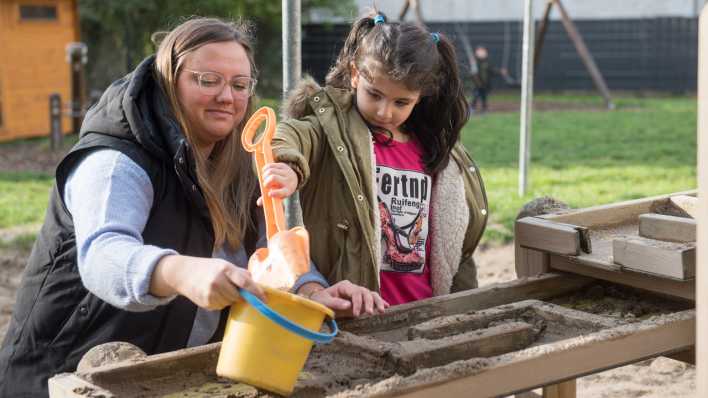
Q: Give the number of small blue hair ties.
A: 2